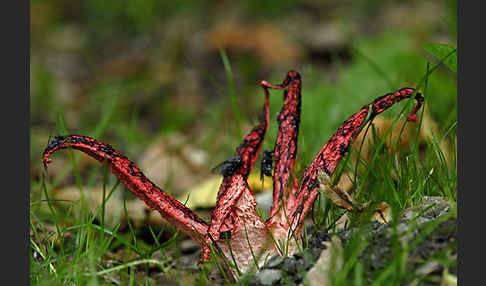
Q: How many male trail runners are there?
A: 0